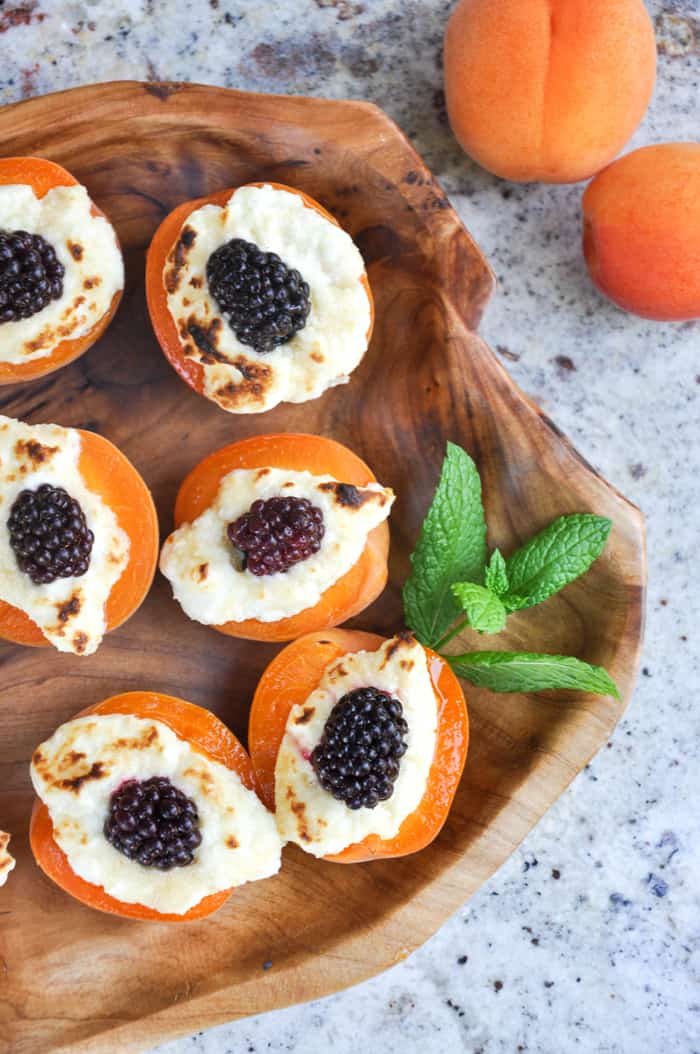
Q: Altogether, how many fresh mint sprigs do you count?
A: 1